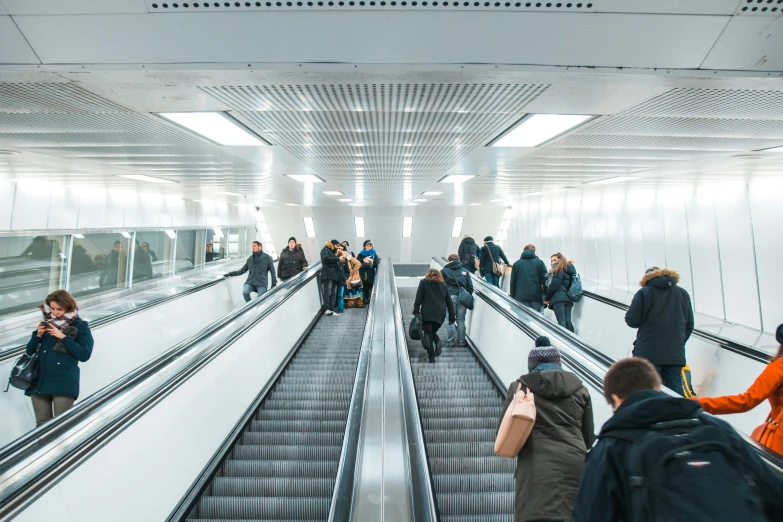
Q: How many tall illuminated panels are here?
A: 4